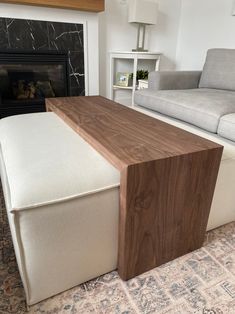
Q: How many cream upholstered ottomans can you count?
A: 2